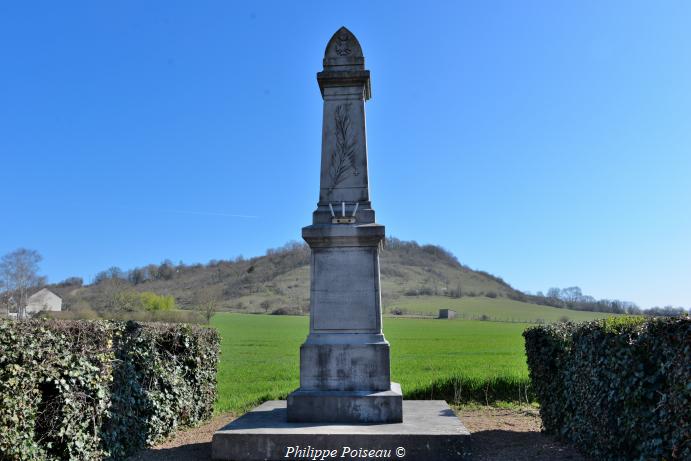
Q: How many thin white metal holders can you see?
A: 3